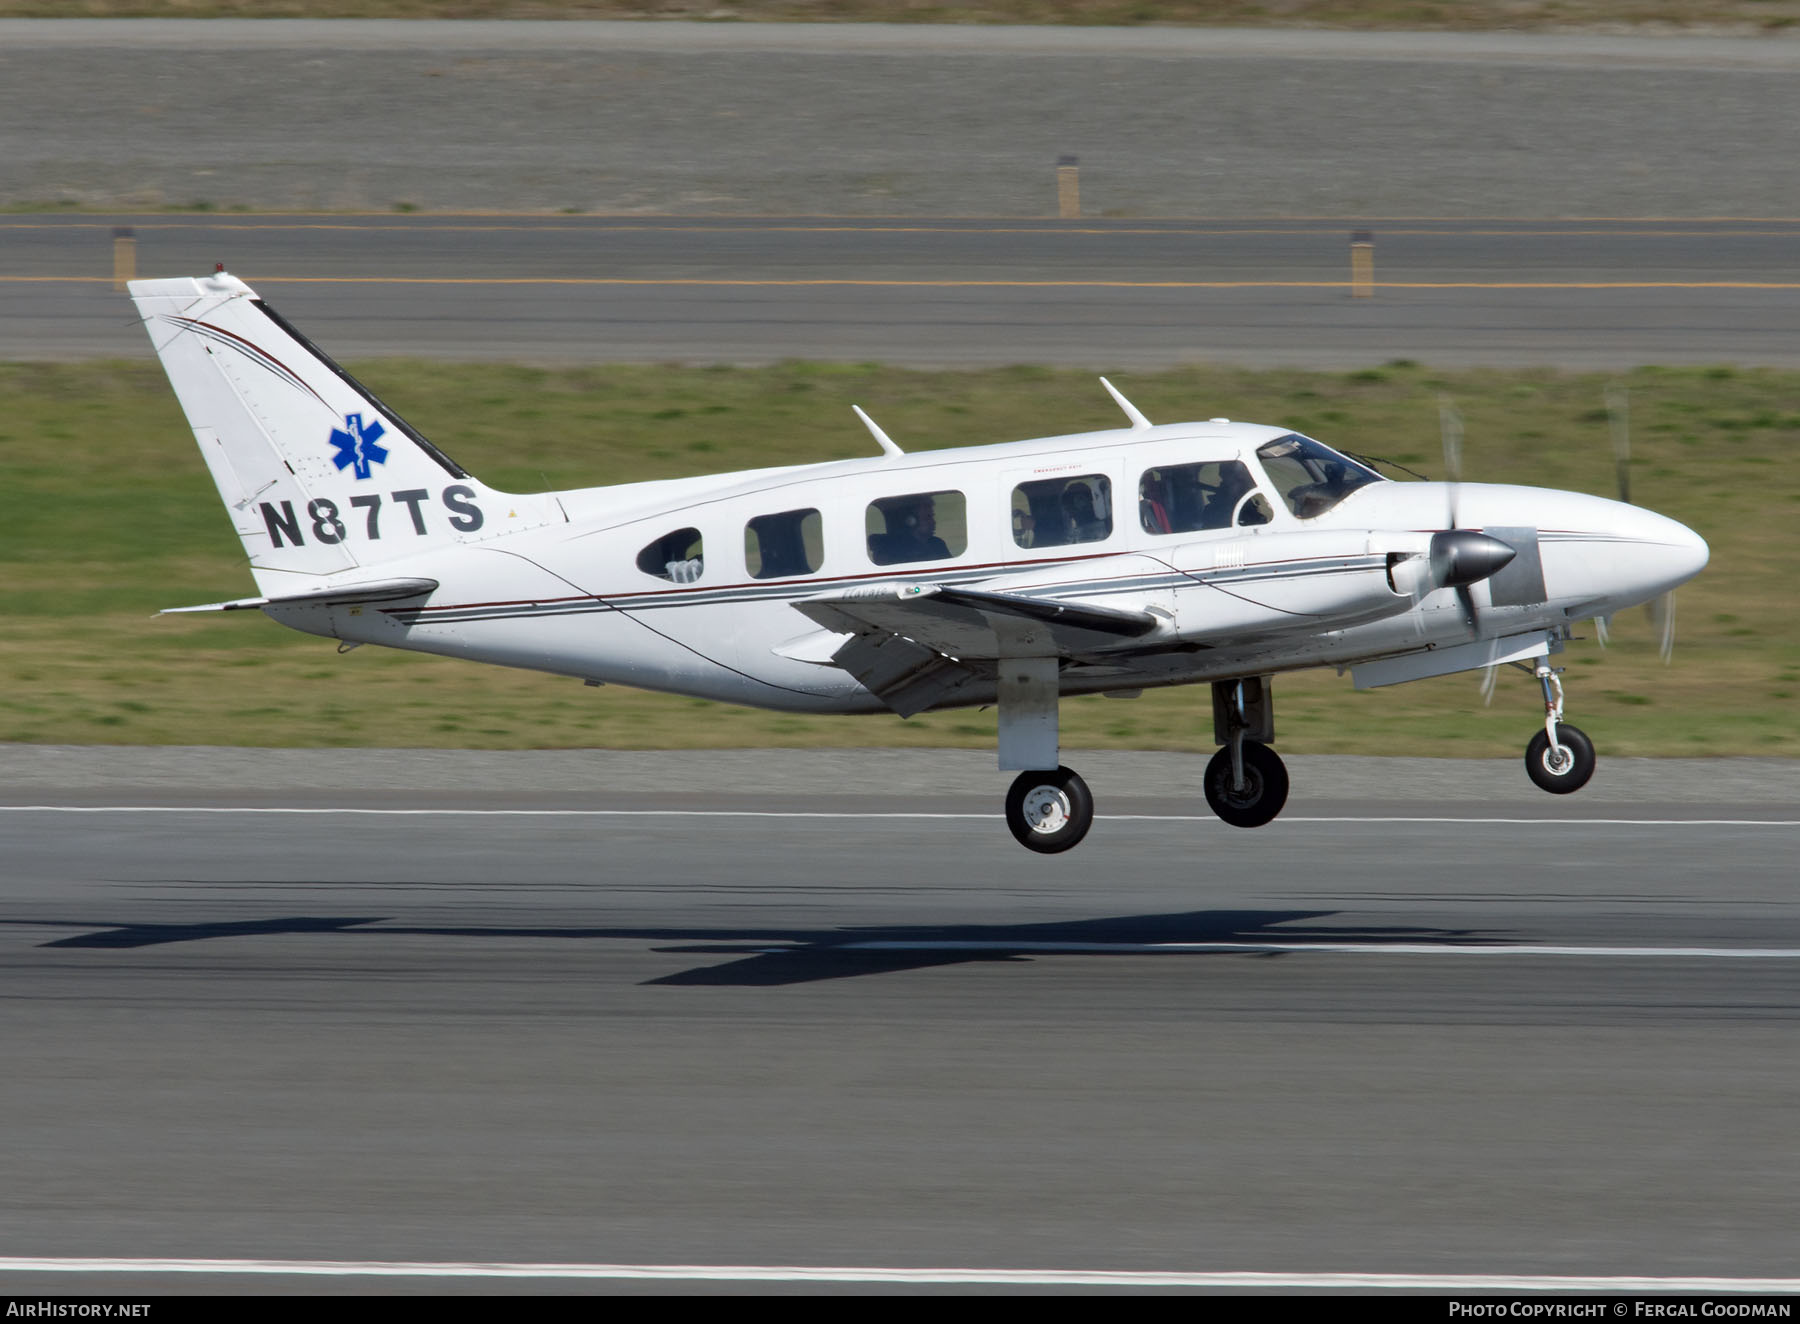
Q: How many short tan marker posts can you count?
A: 3